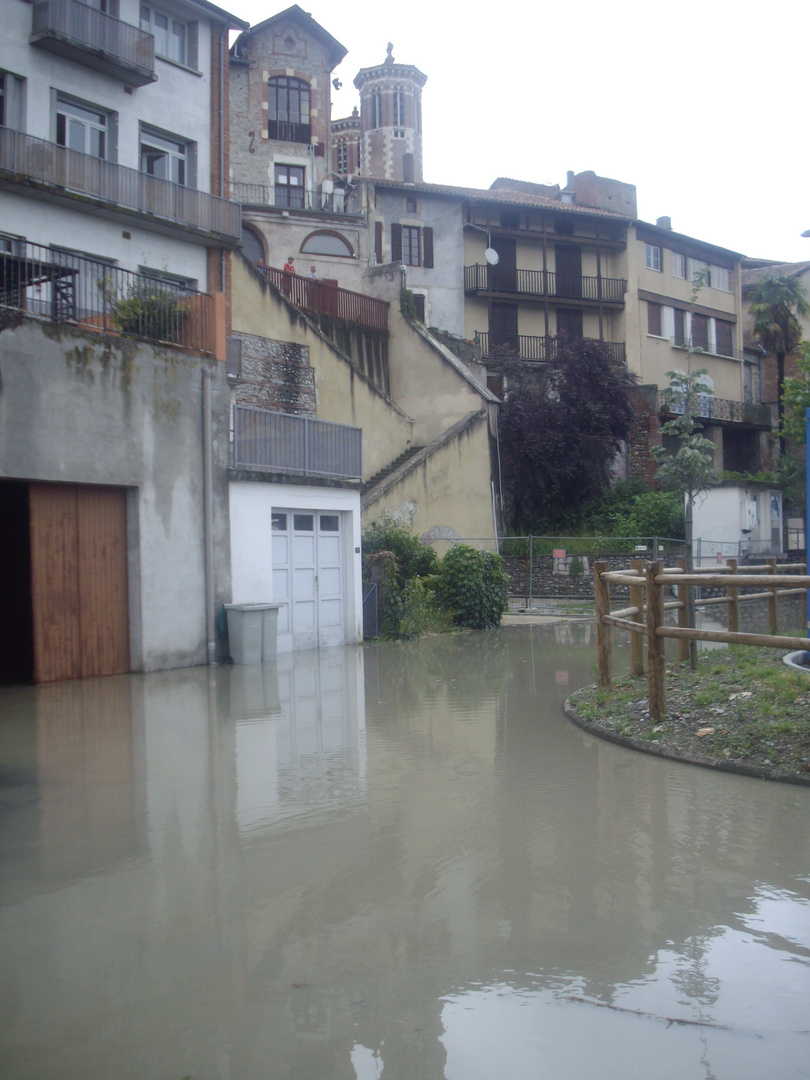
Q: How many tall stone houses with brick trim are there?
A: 1